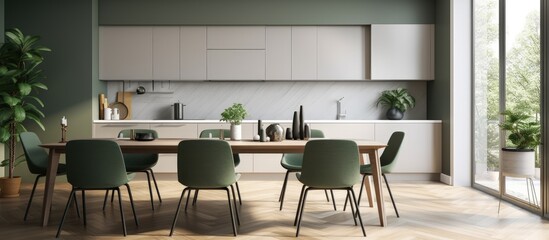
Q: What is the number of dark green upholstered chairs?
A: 8